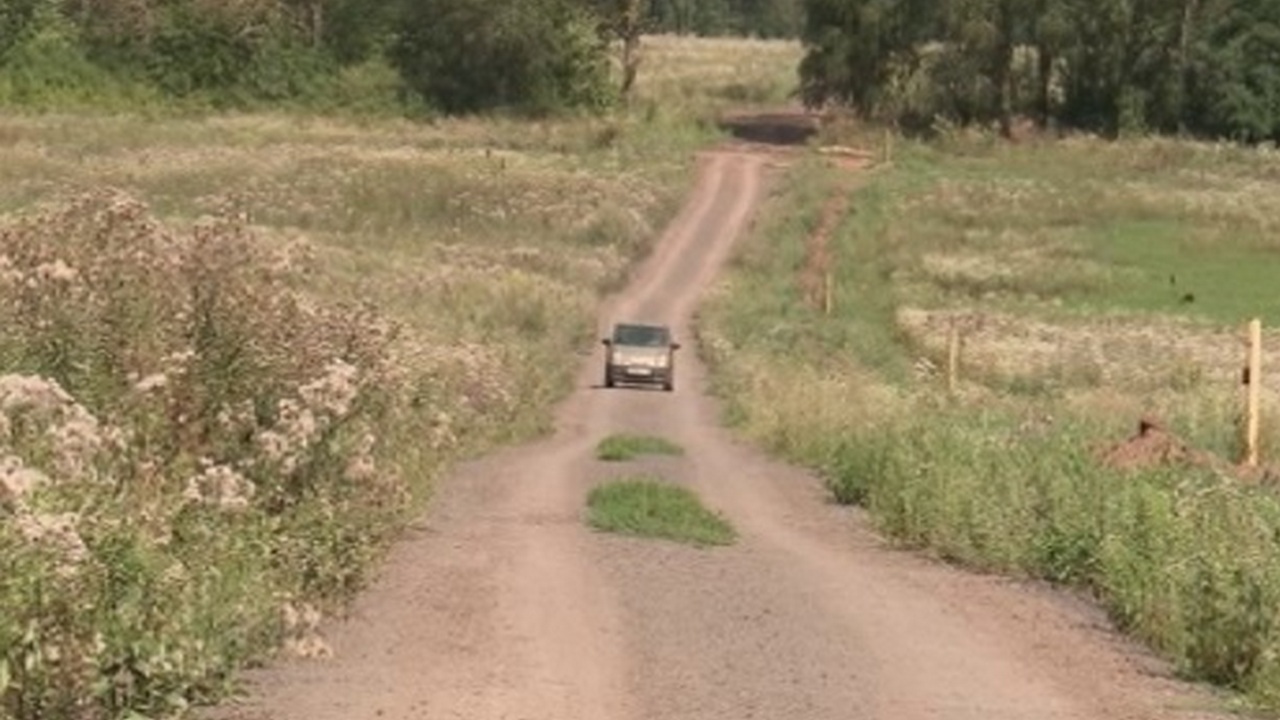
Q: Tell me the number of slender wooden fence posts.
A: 4